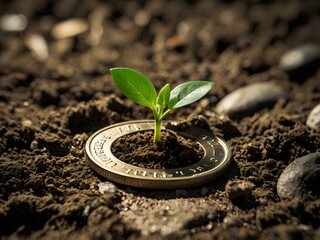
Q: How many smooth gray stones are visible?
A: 4